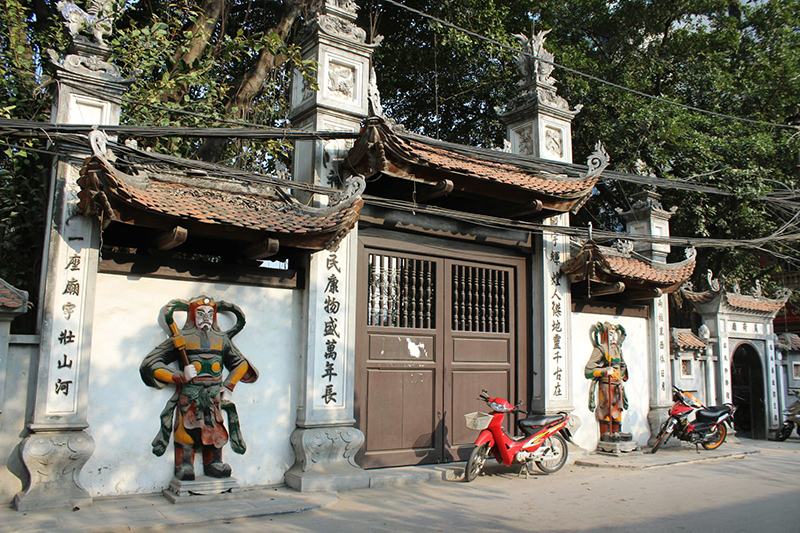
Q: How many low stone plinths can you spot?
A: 2